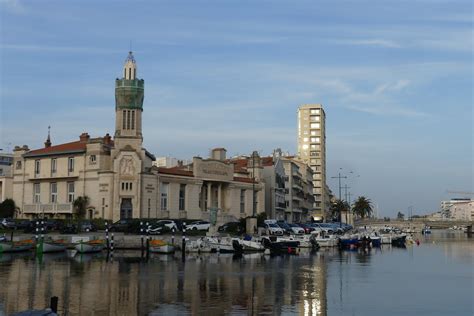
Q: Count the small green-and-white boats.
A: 4